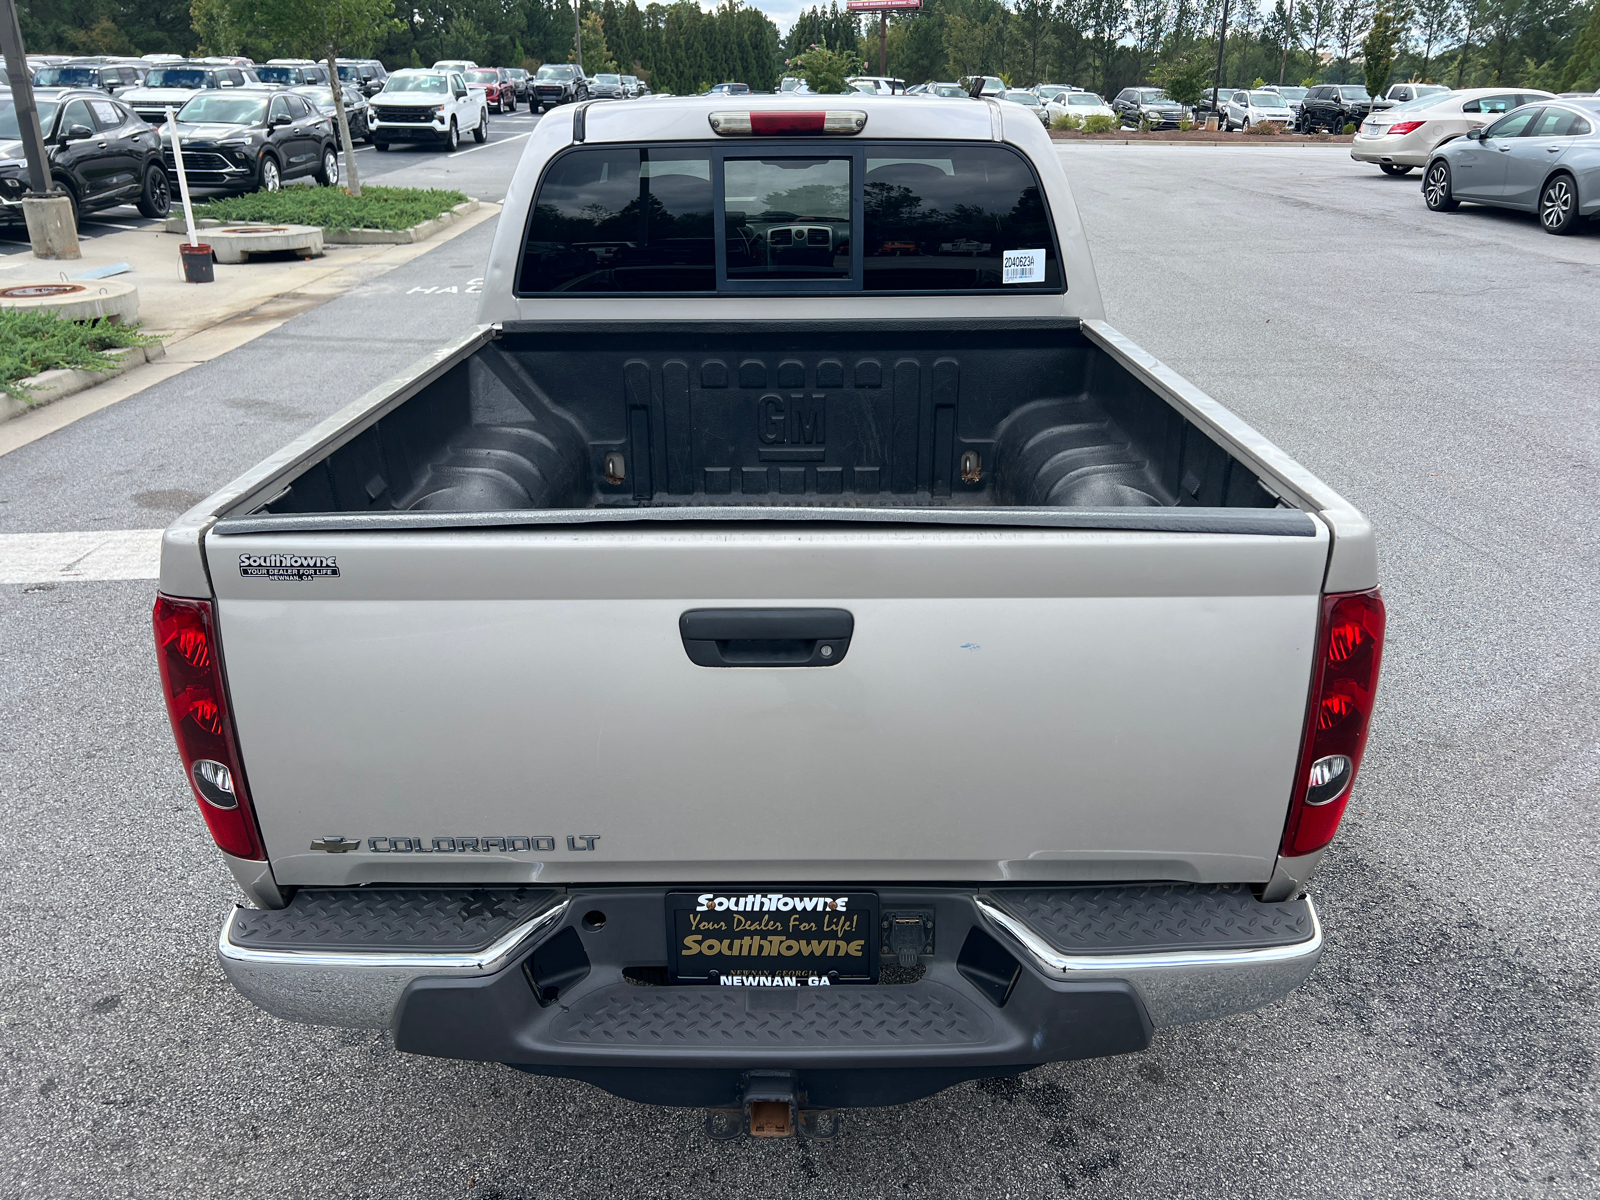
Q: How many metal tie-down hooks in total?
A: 2